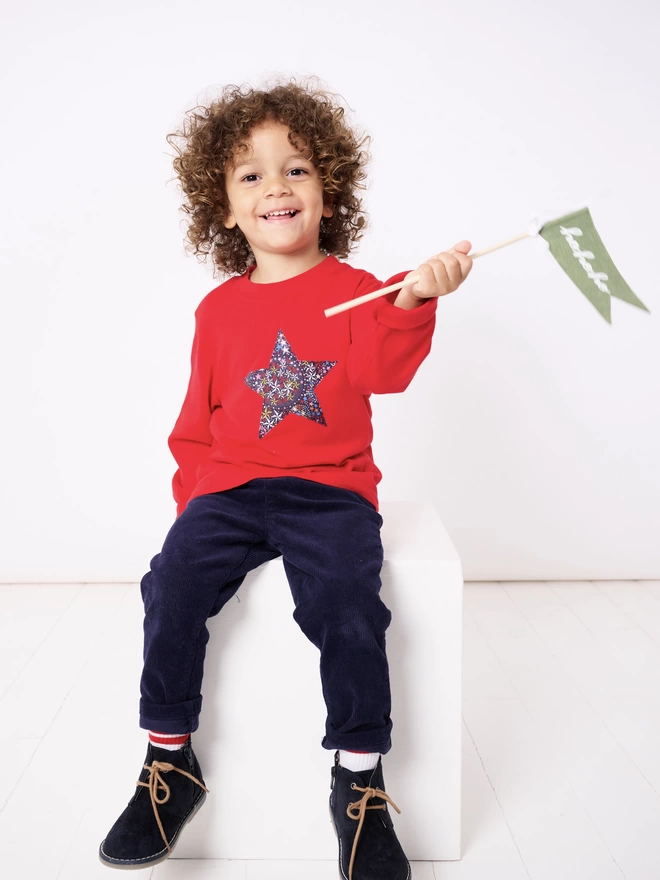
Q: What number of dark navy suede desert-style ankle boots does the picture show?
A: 2